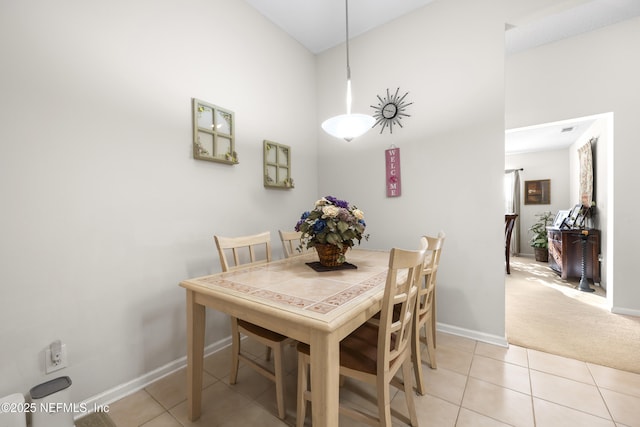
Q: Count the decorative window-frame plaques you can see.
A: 2